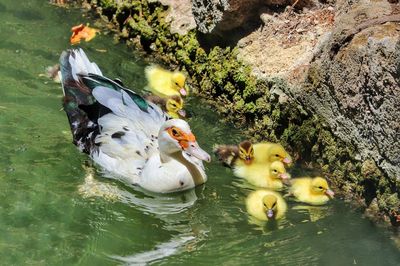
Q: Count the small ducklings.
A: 7